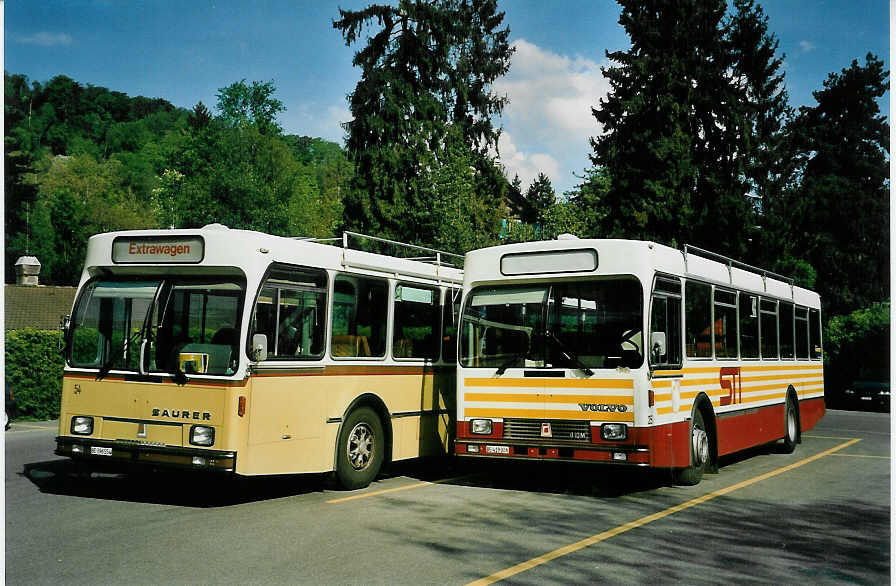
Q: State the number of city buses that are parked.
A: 2